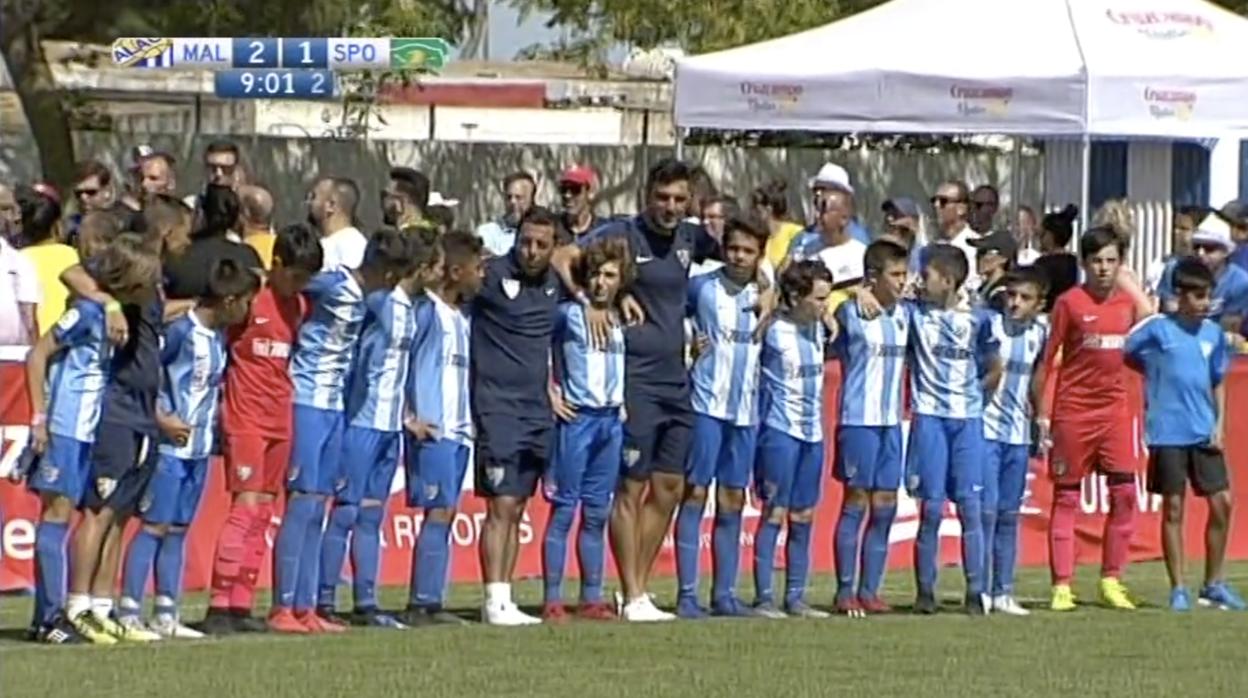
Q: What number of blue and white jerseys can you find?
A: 11